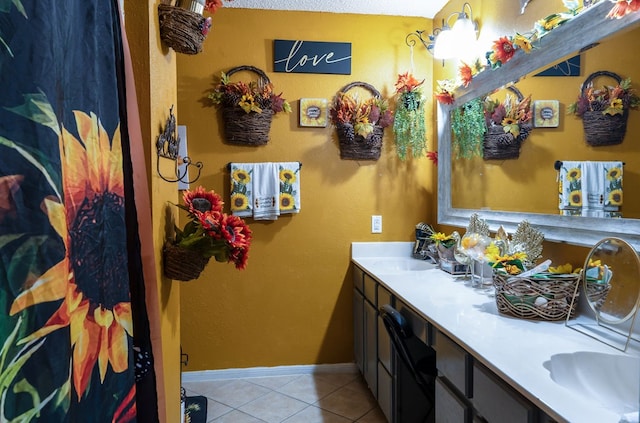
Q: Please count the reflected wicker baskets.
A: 2